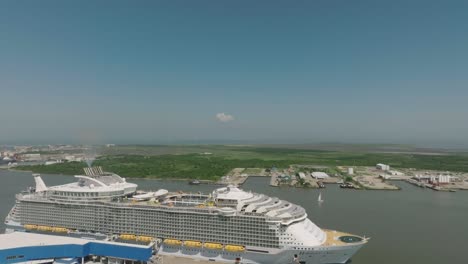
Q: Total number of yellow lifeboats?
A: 9